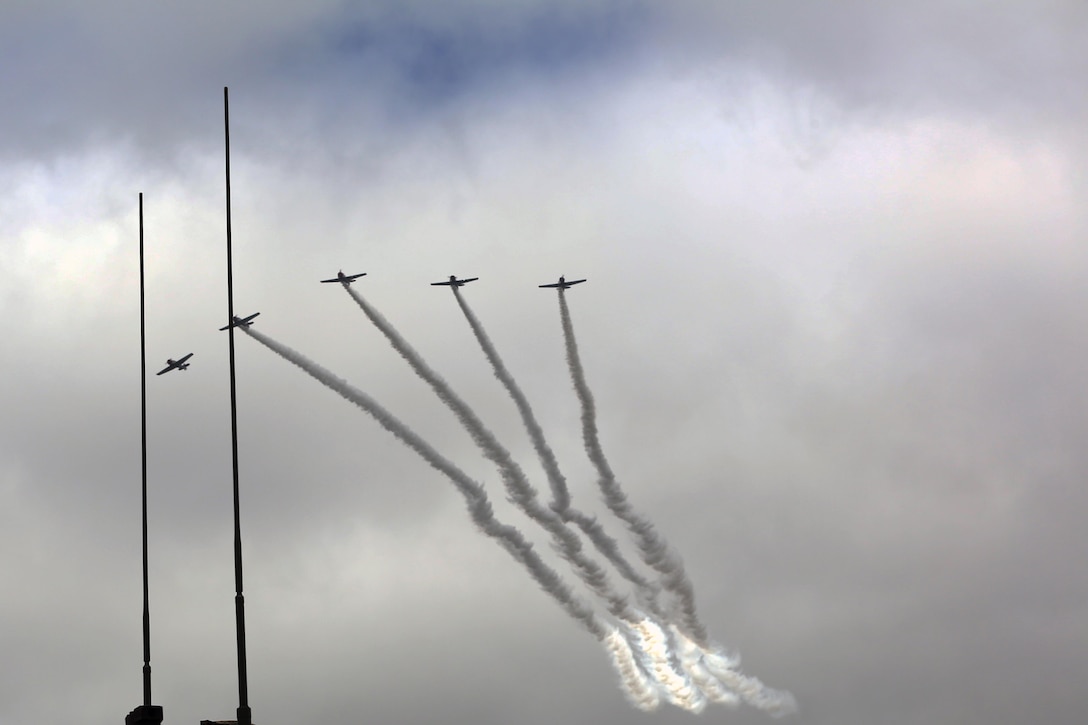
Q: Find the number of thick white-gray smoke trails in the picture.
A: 4